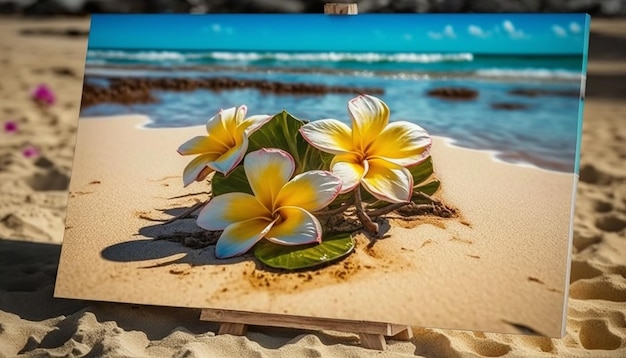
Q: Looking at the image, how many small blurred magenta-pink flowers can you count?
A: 3